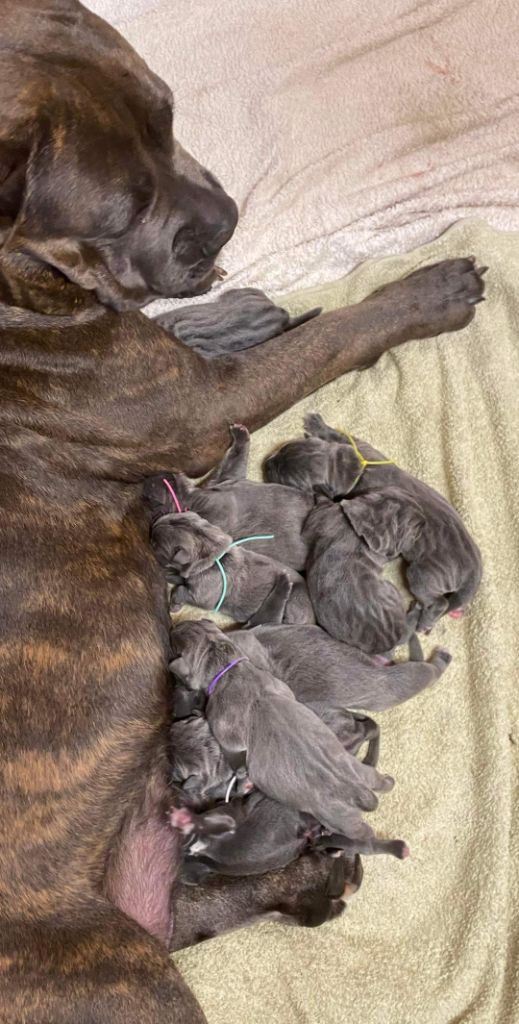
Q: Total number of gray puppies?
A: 9